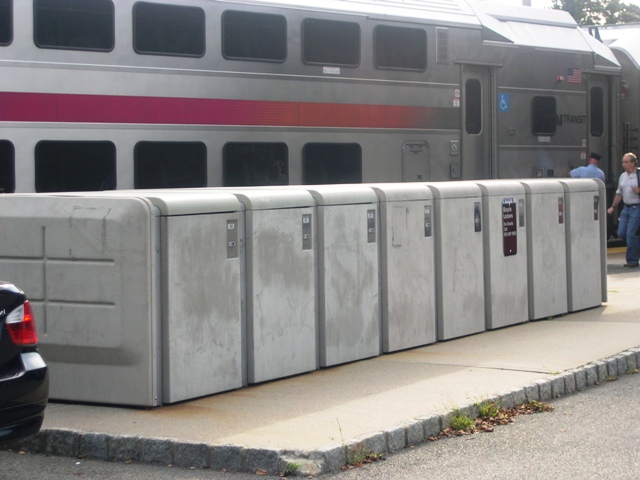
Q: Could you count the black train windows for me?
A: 14